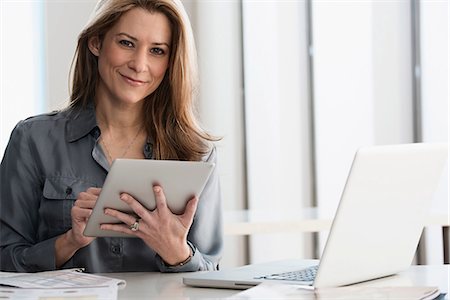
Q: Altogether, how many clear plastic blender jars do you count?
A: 0